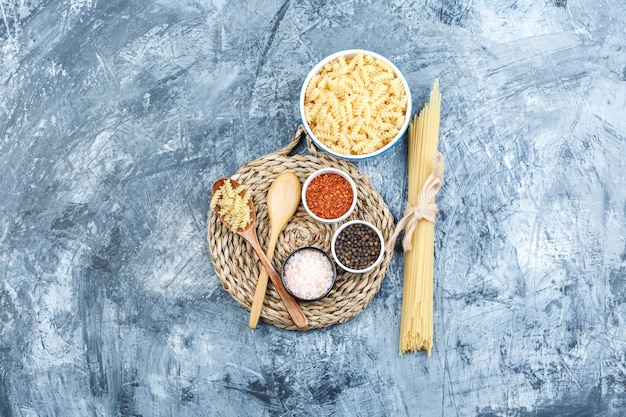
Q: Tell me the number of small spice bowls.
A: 3